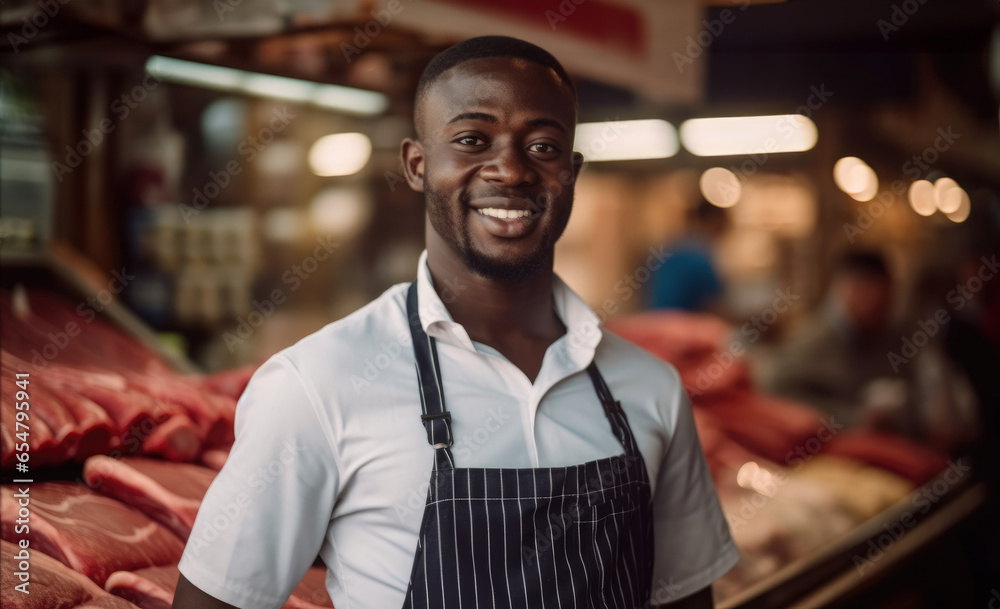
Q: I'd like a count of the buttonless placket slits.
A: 1